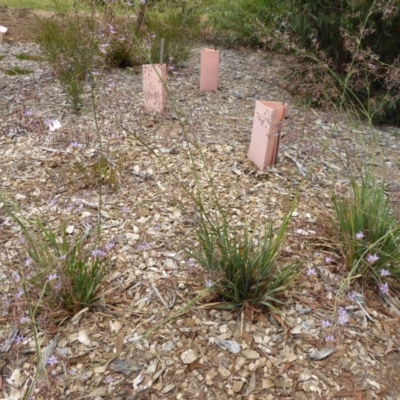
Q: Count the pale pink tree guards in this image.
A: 3